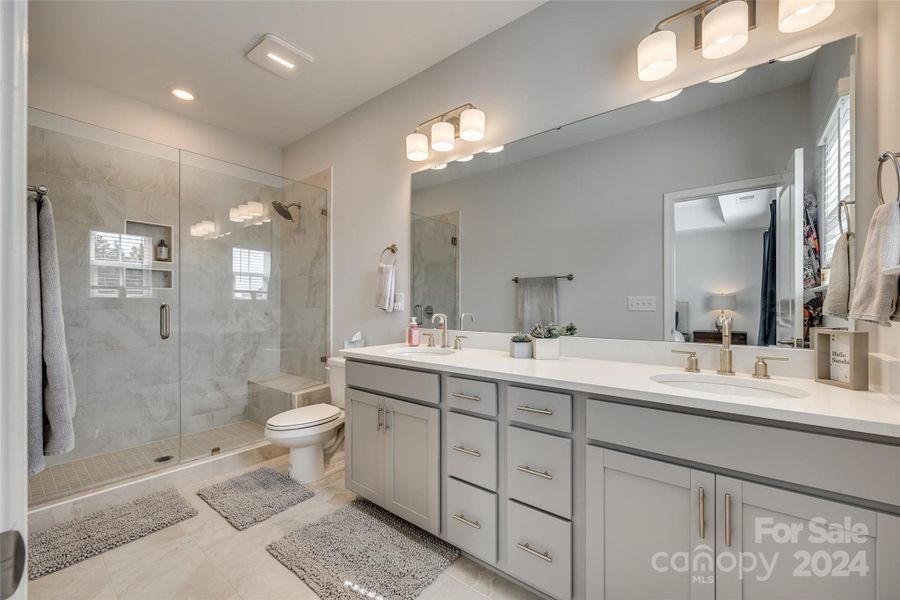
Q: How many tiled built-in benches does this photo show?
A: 1